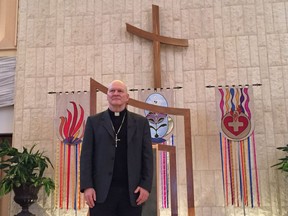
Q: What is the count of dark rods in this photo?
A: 3